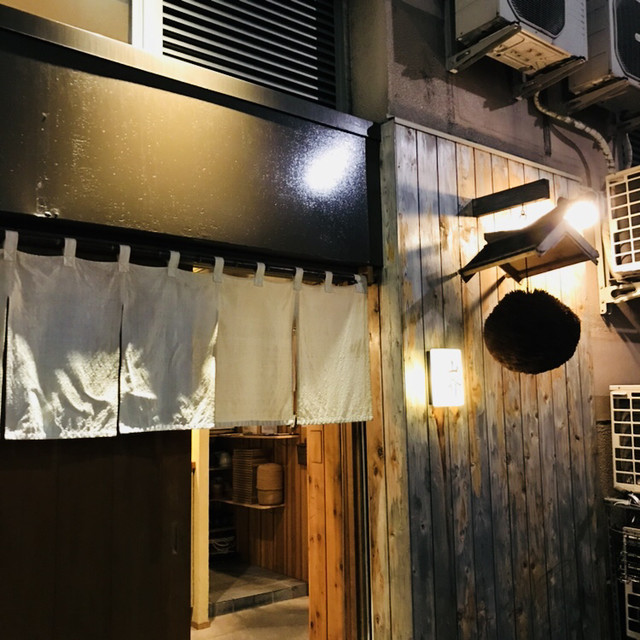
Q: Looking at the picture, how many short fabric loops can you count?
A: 9